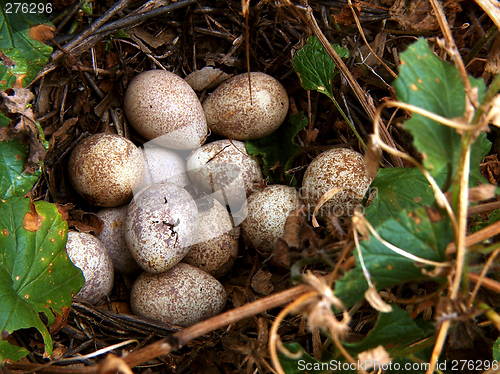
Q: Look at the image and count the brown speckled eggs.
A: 12